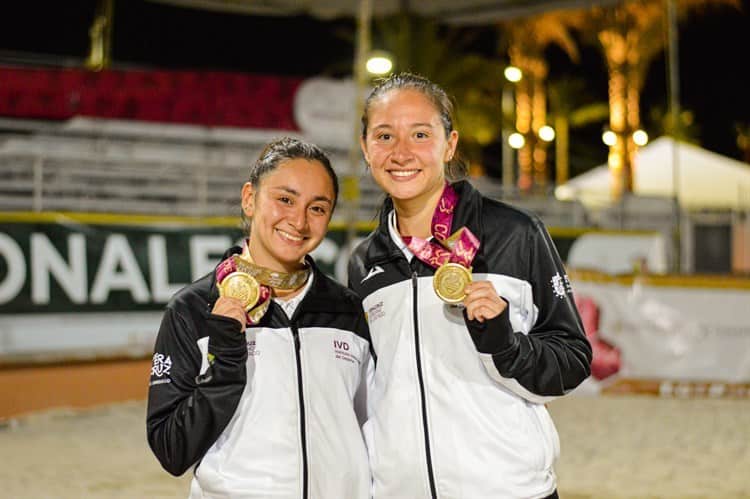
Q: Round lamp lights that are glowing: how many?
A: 6